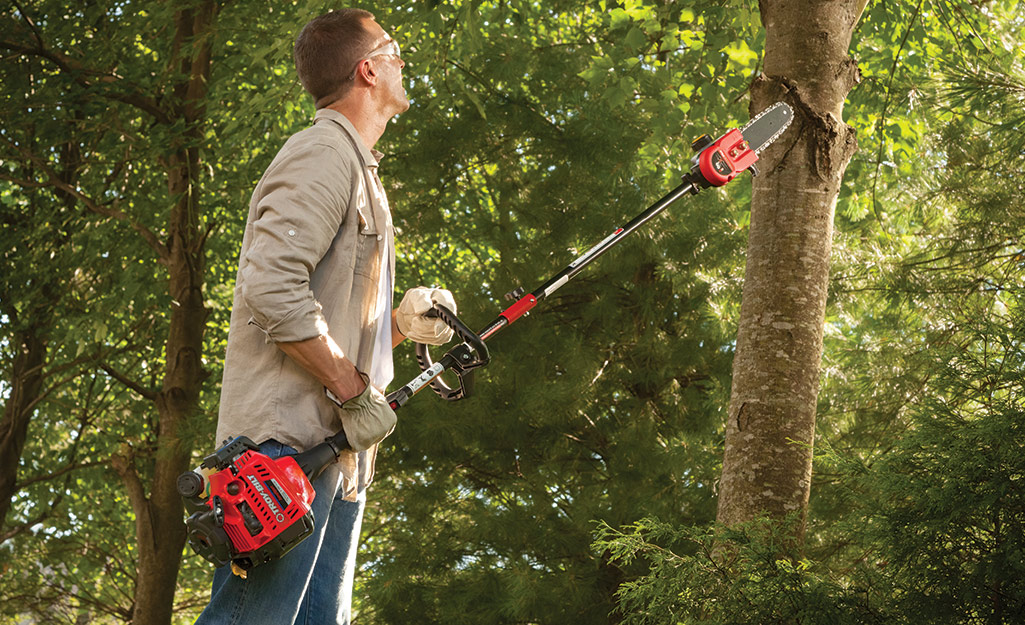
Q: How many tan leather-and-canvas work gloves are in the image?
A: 2